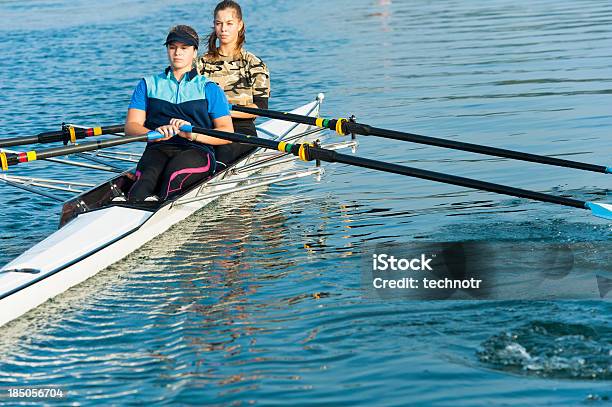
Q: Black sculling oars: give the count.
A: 4